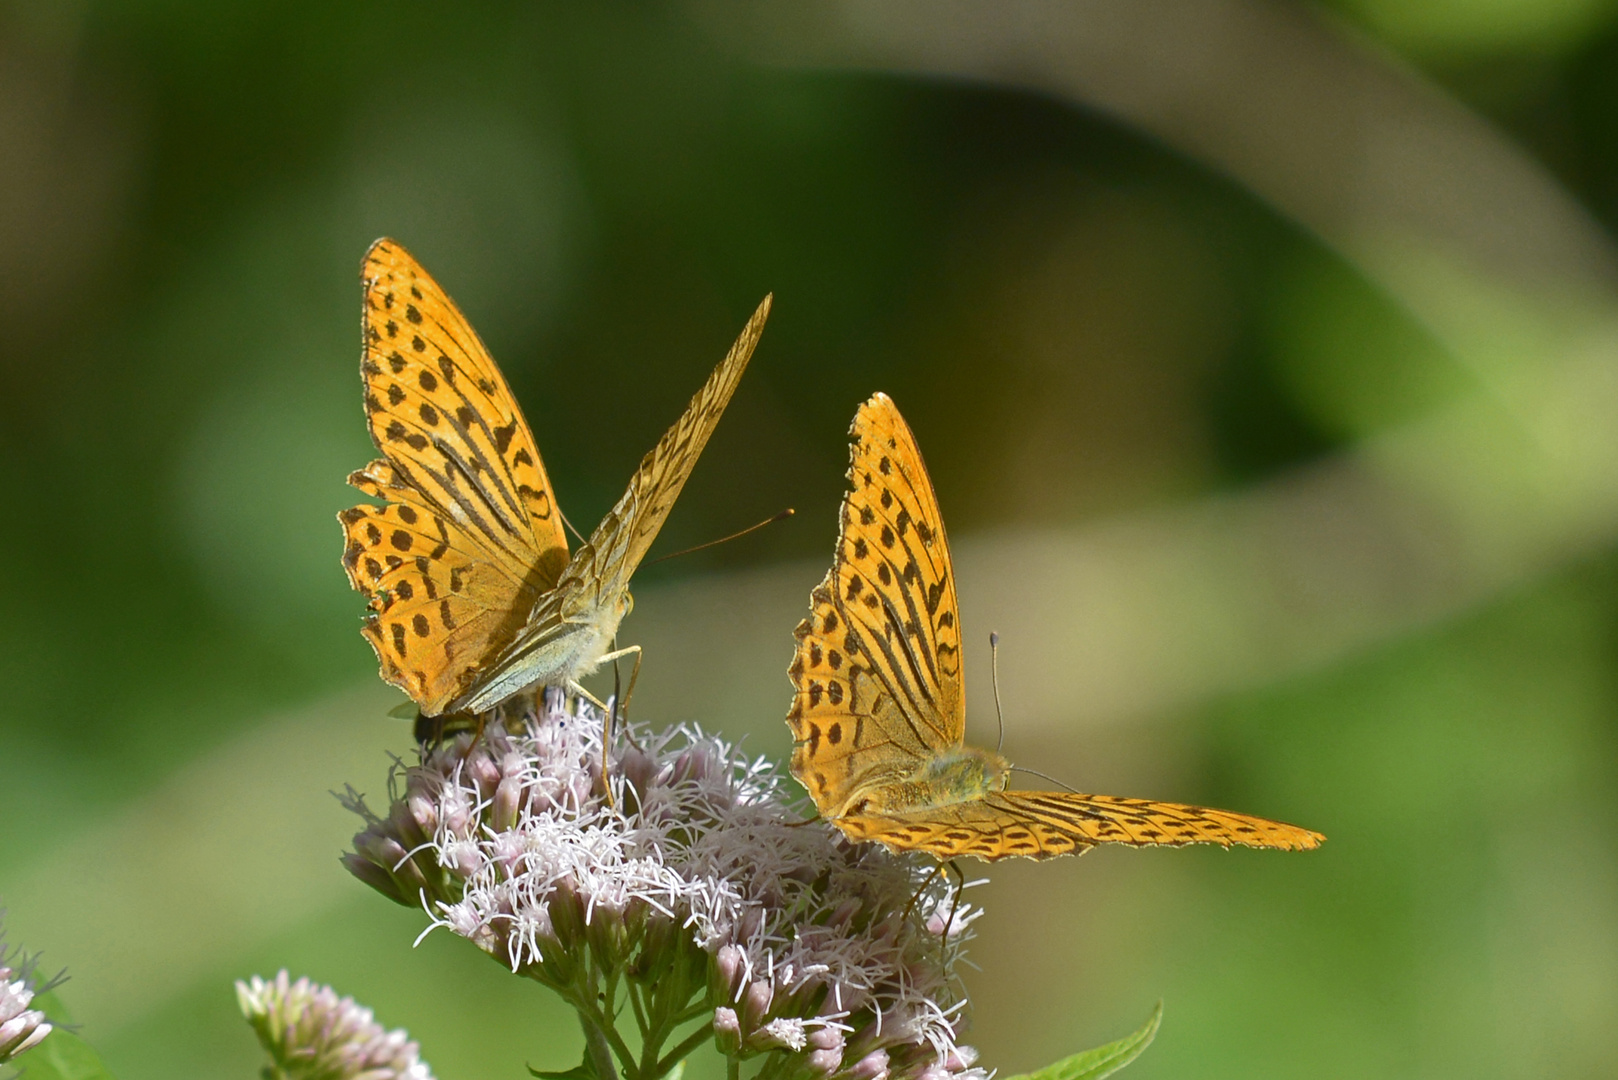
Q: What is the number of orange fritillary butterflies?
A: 2